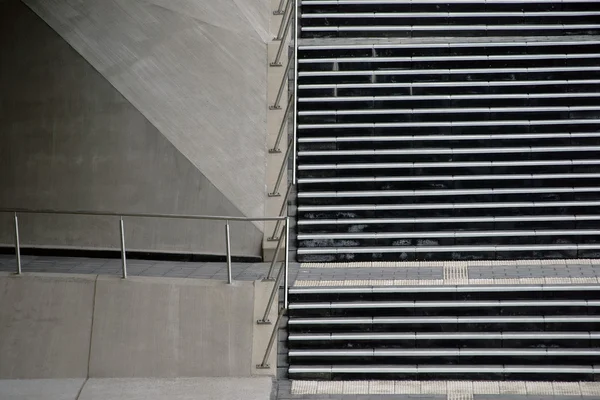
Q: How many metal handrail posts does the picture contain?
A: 13